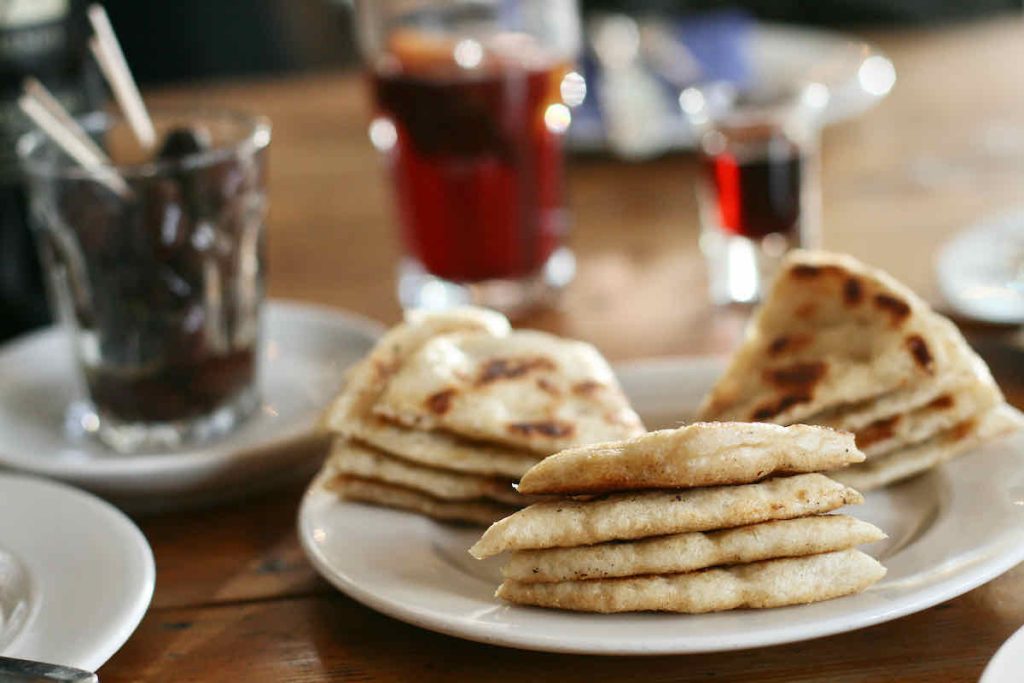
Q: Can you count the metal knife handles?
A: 1